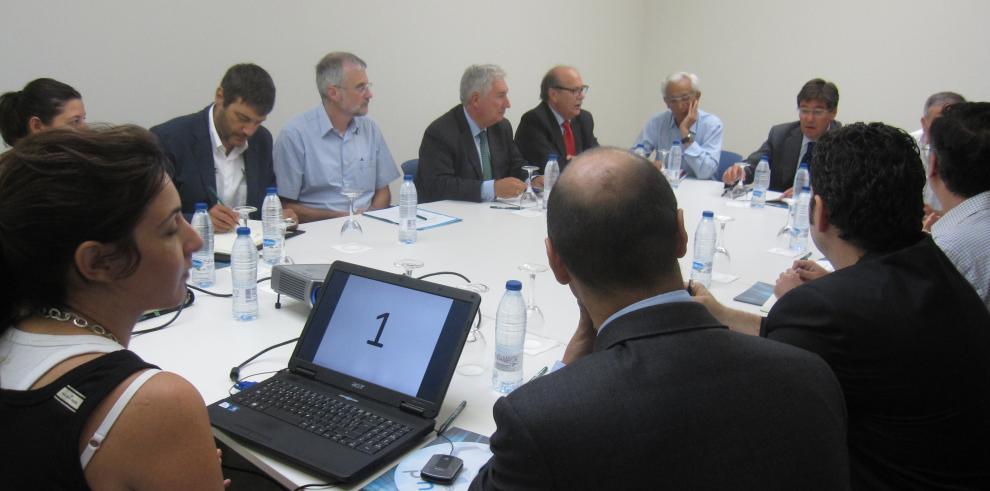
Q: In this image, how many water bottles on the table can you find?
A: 12